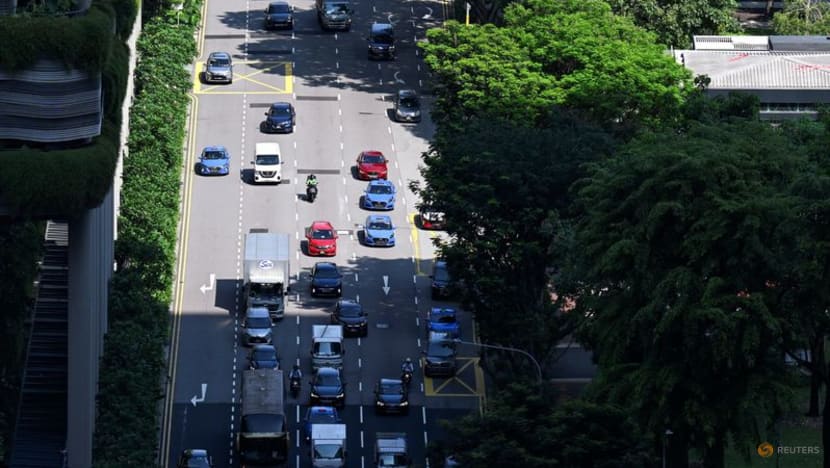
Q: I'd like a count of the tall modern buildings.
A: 1